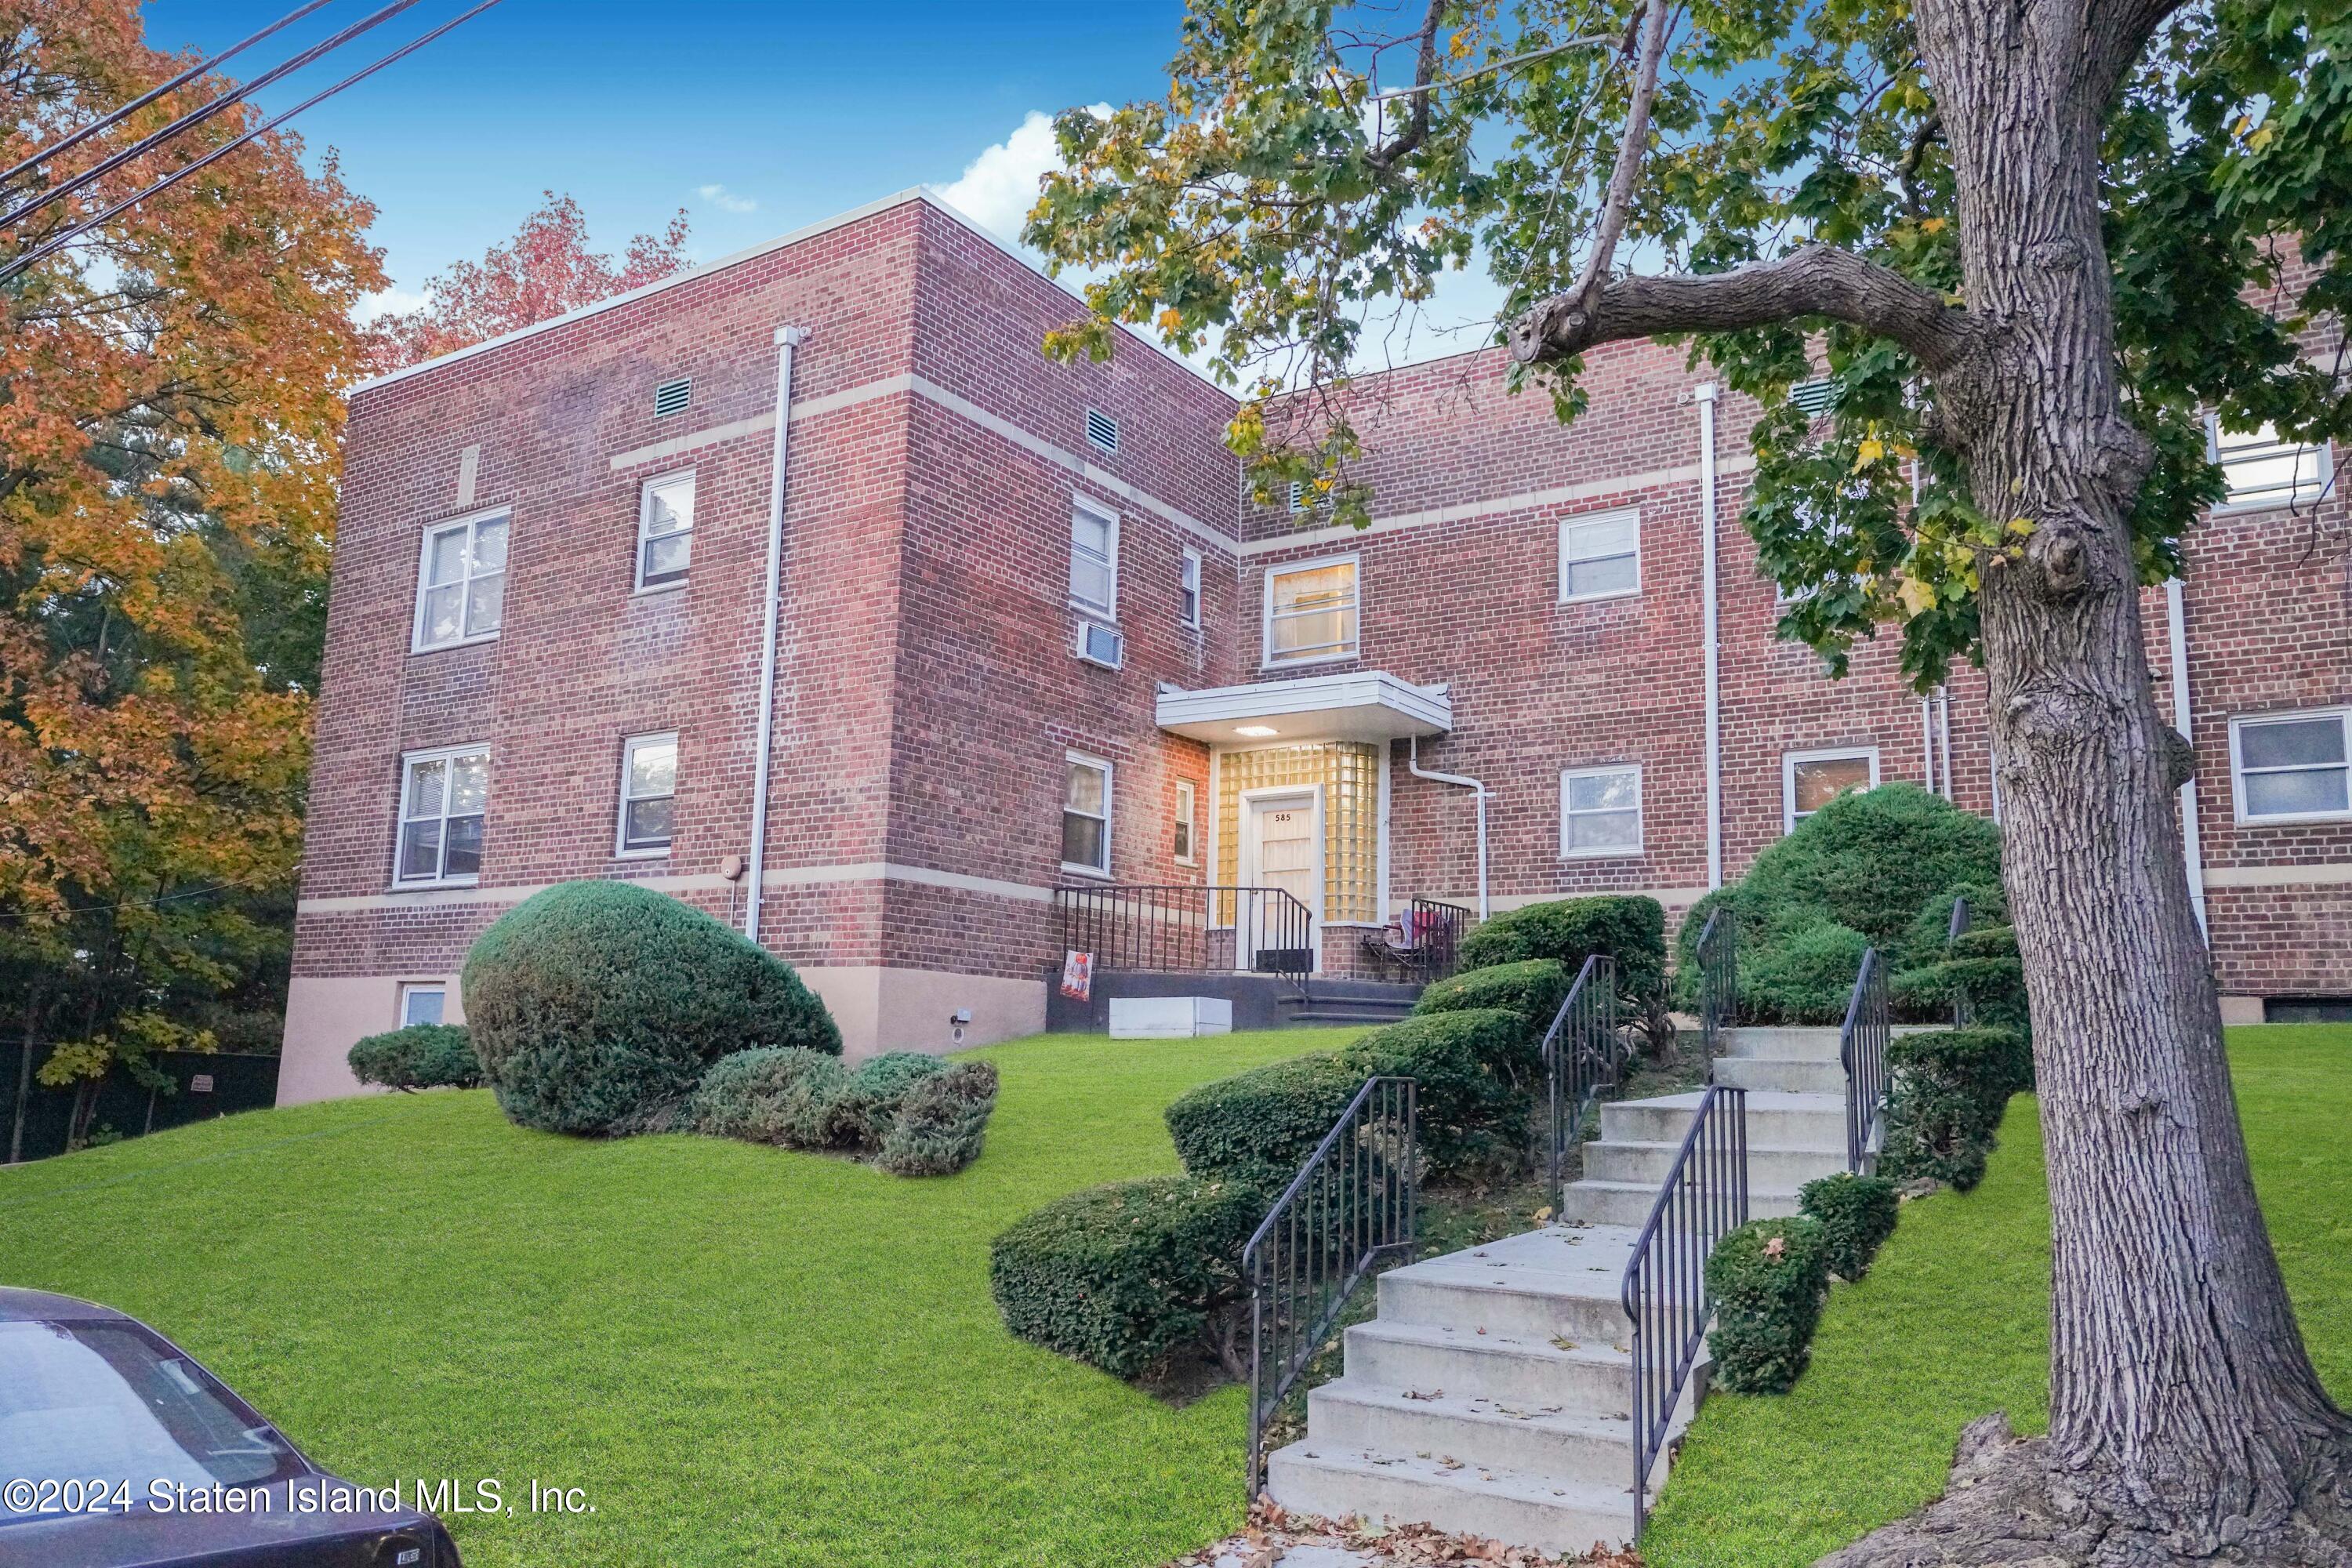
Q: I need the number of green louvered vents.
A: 4